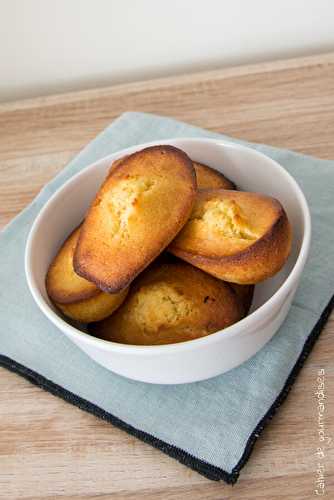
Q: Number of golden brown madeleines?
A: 5